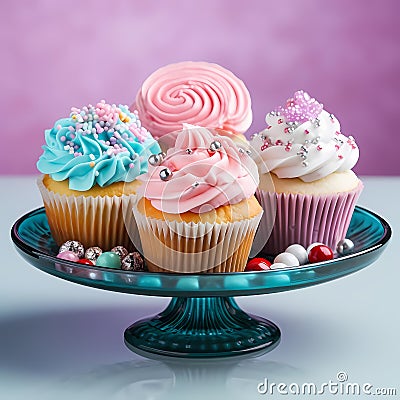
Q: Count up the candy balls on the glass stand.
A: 14